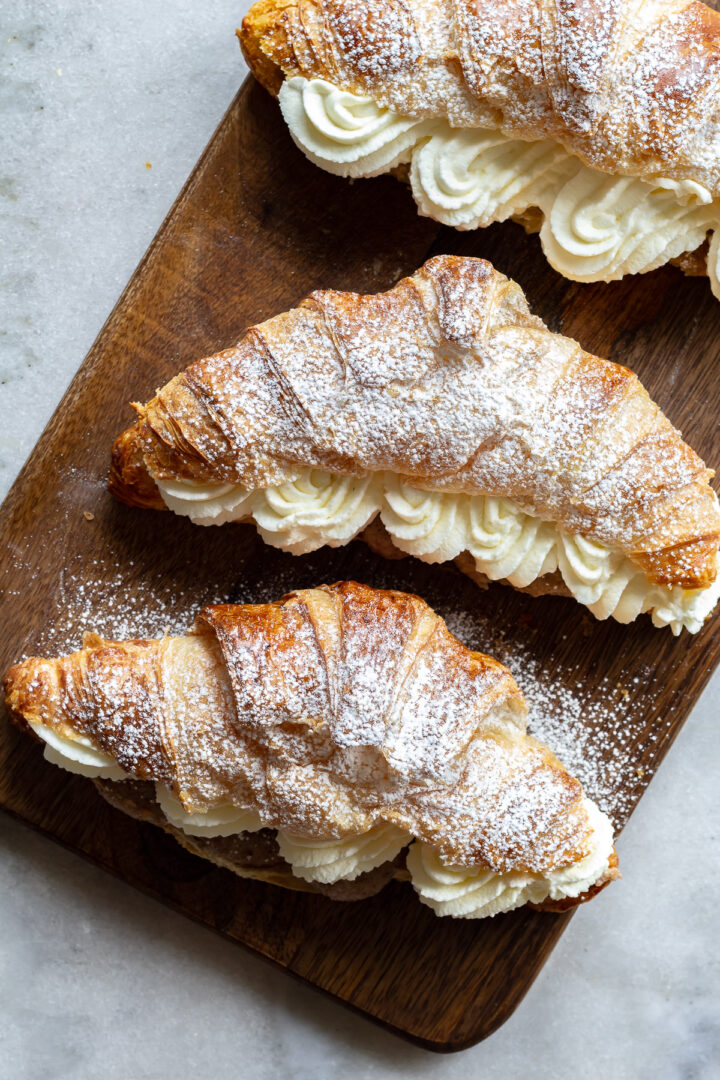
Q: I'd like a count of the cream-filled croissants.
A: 3